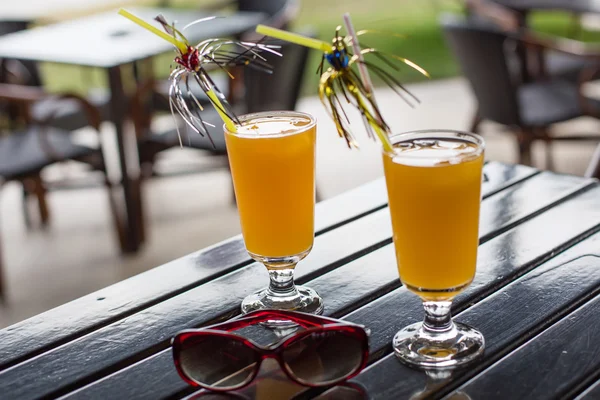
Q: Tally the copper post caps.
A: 0